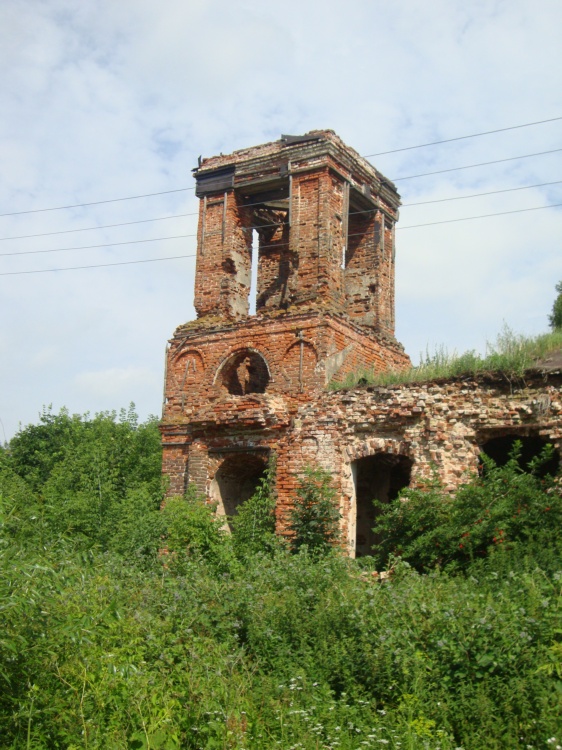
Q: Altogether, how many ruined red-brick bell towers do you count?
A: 1